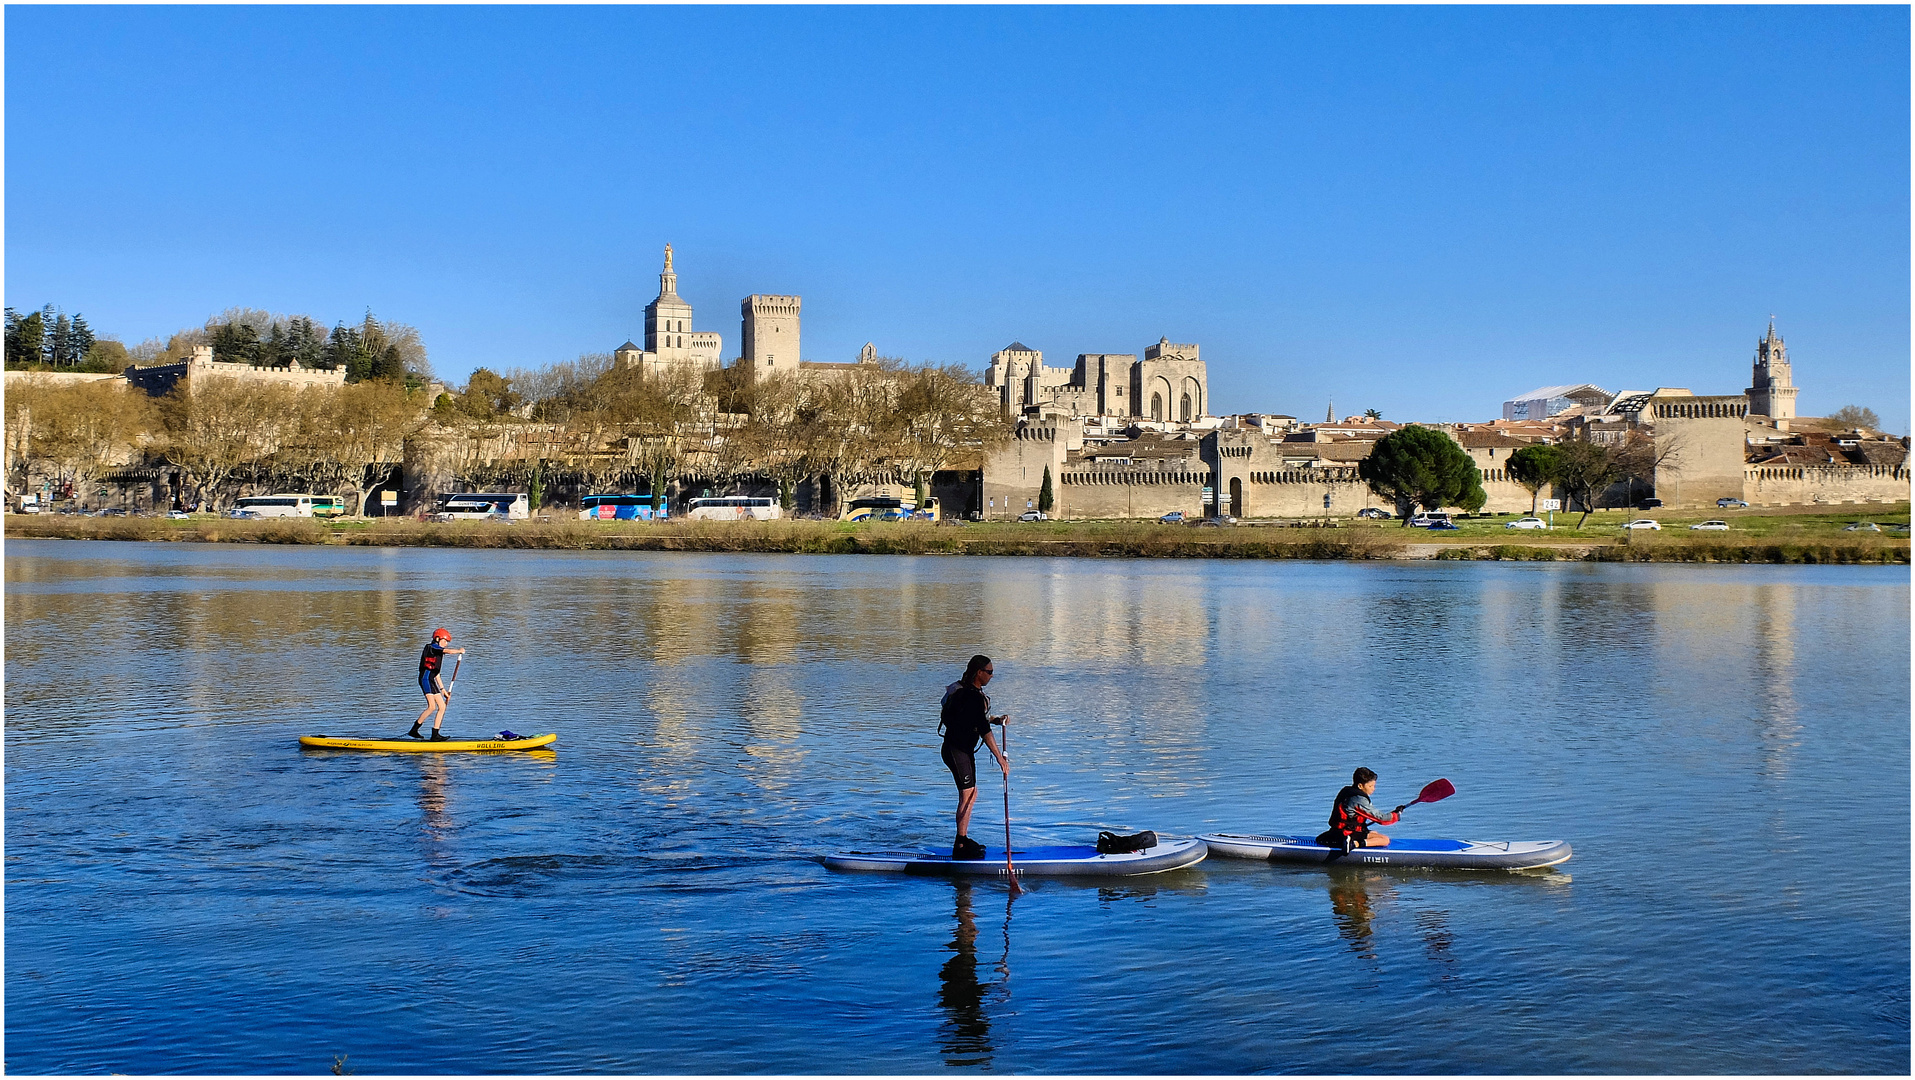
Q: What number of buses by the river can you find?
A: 6